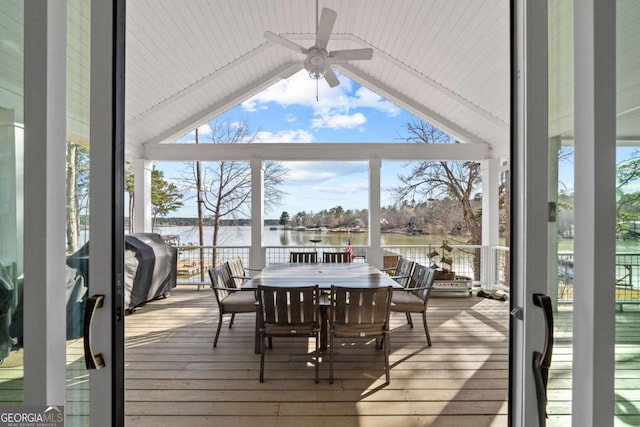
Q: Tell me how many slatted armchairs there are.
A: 8